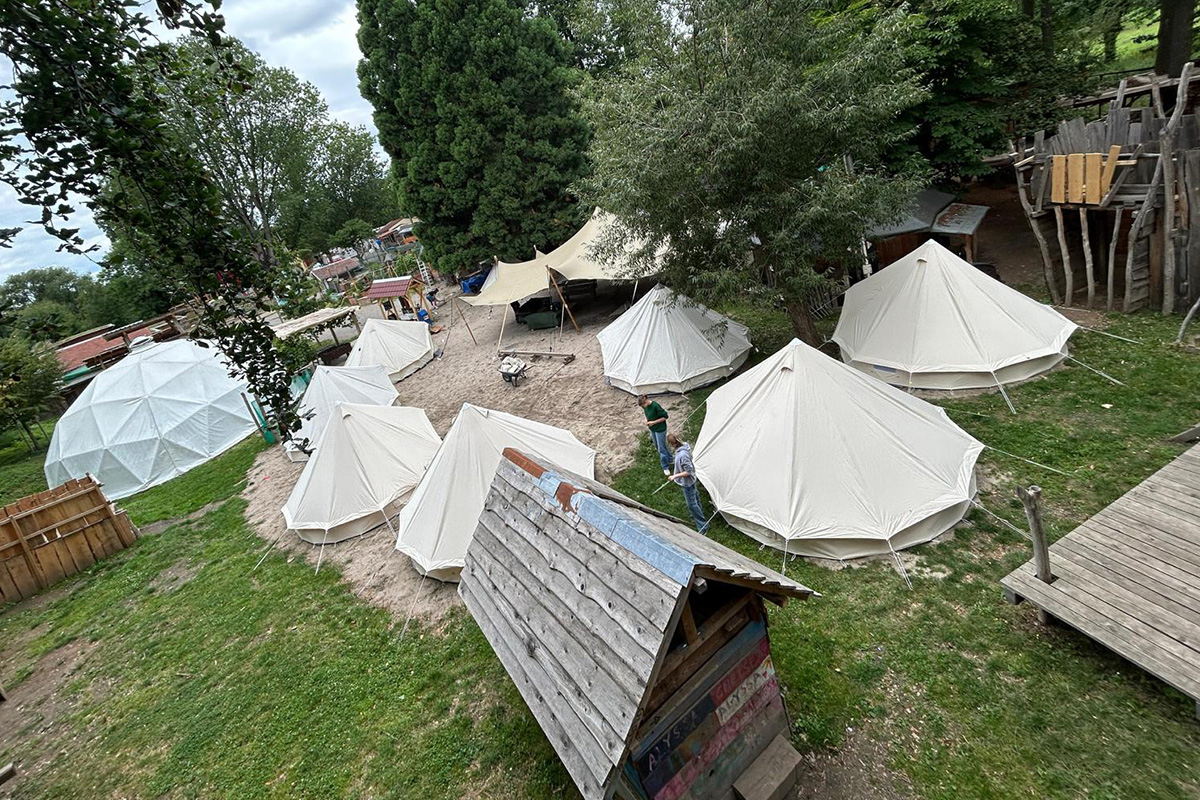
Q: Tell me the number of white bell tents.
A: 7